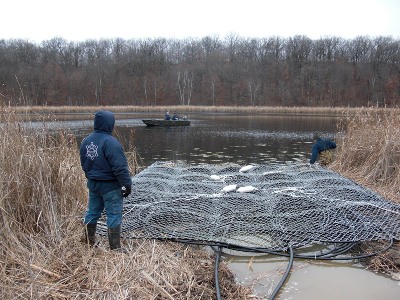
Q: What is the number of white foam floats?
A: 4